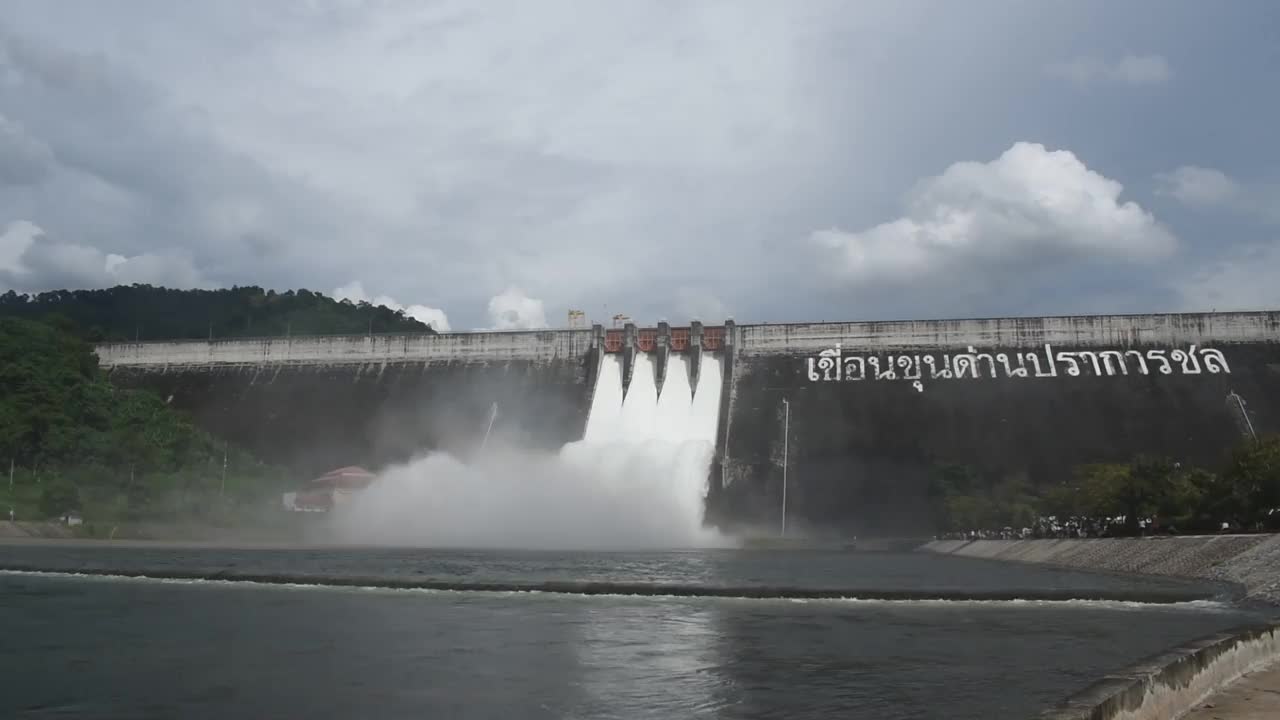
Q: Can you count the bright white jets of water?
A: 4